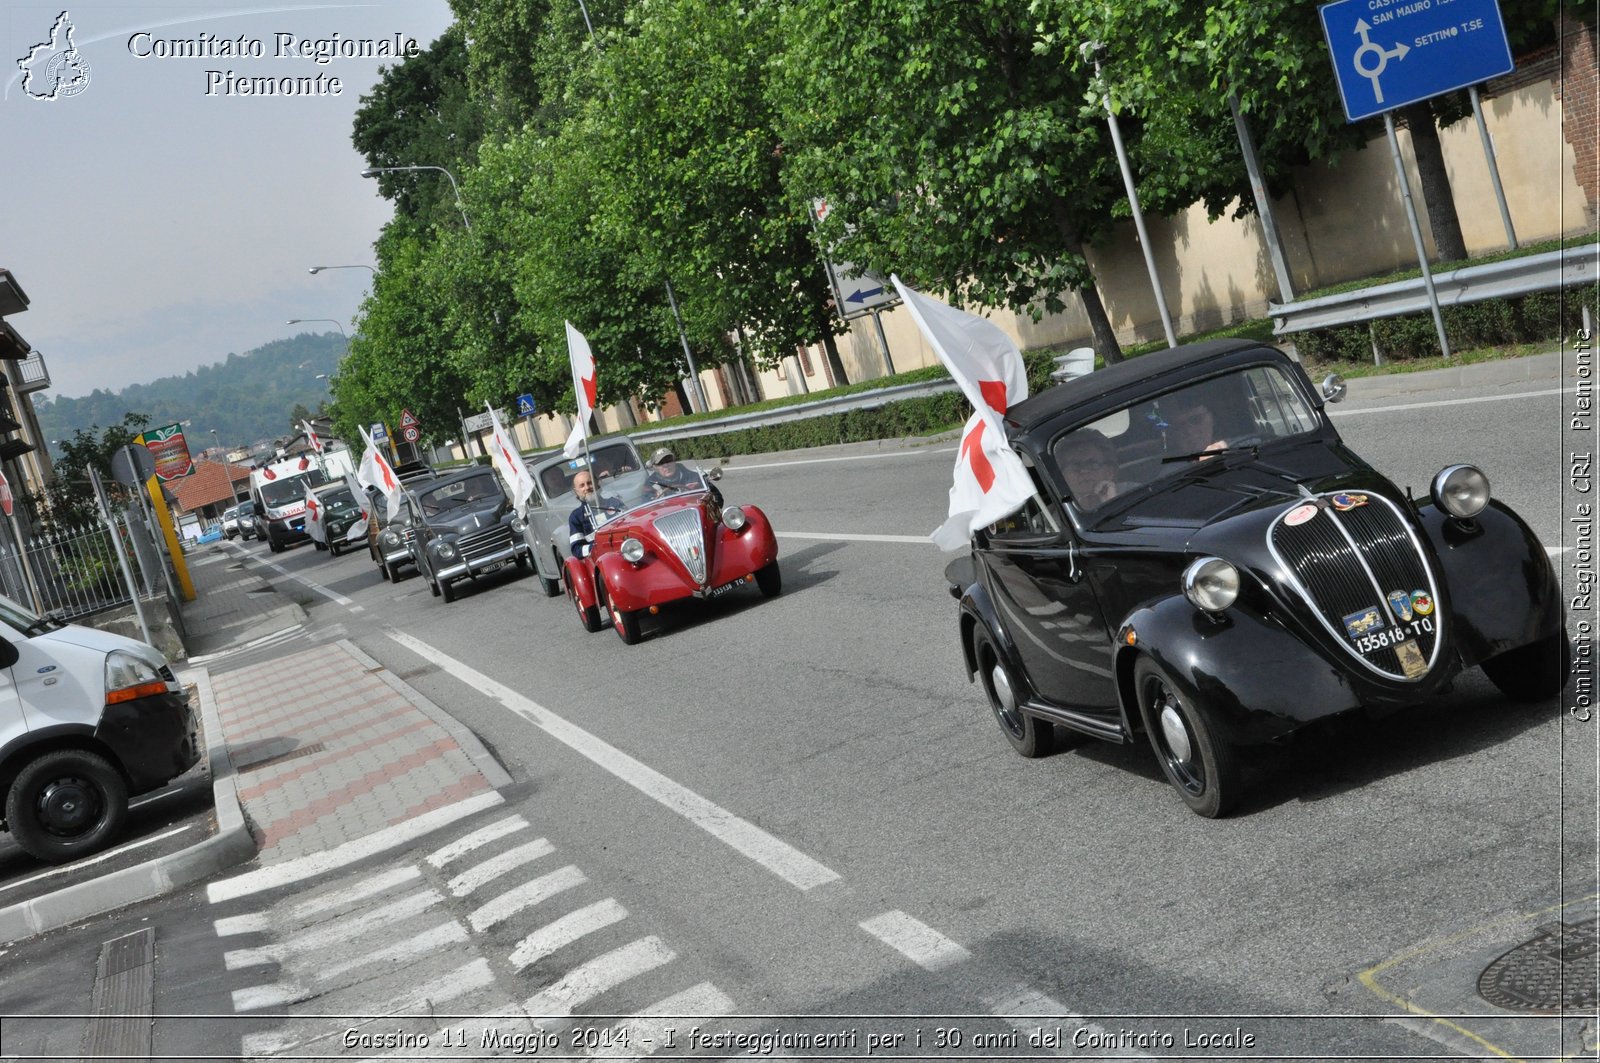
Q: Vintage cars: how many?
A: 6